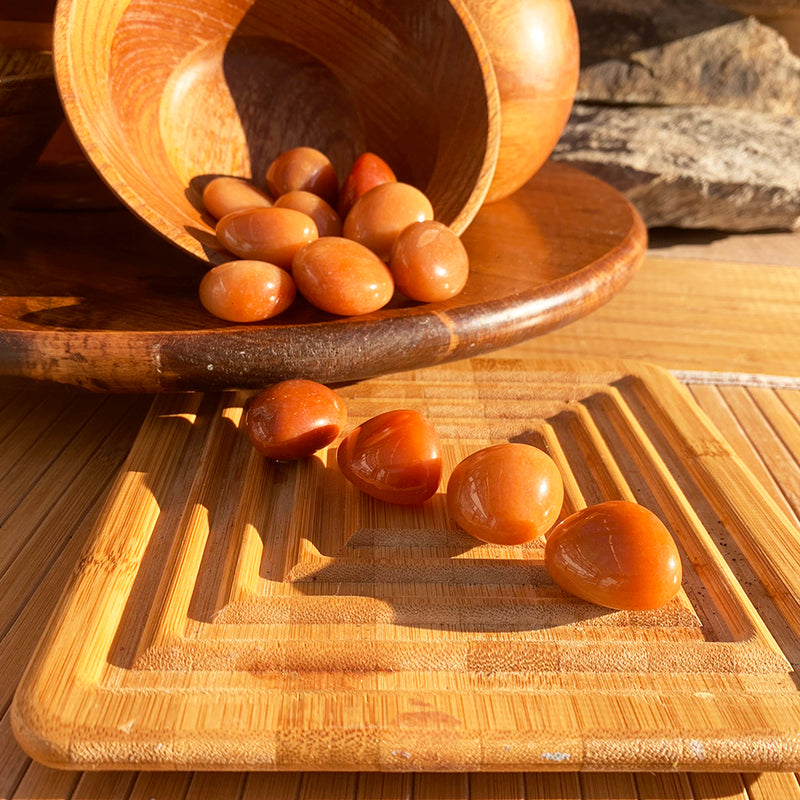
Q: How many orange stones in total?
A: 13